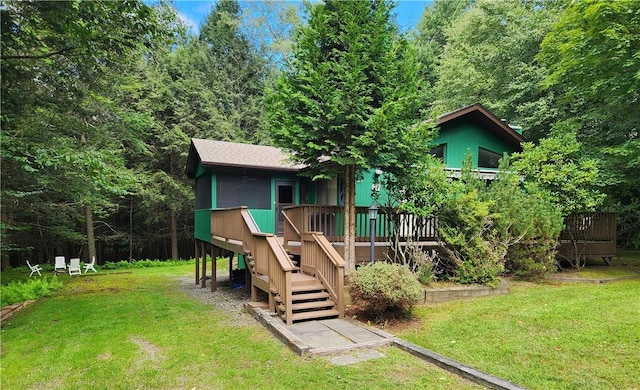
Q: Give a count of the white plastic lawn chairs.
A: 4